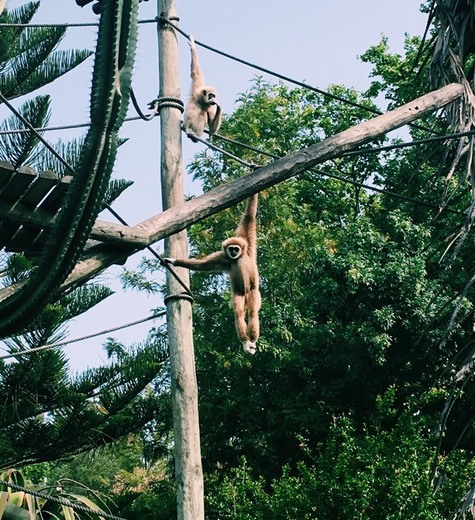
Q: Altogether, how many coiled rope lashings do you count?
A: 3